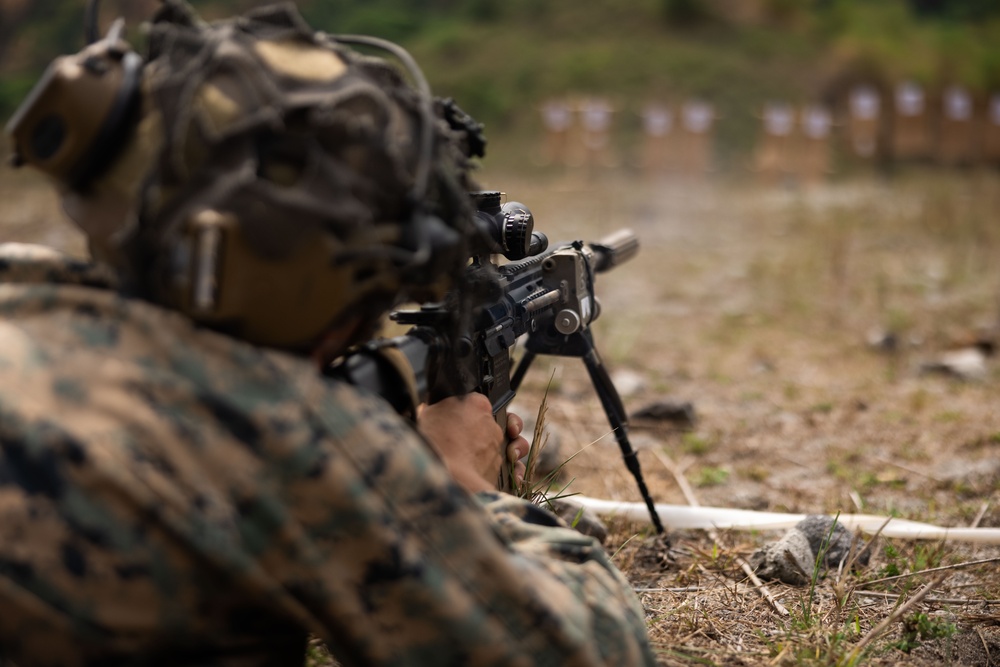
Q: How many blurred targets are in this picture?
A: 10